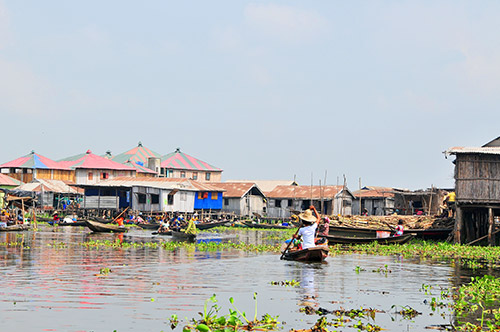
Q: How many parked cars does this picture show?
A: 0